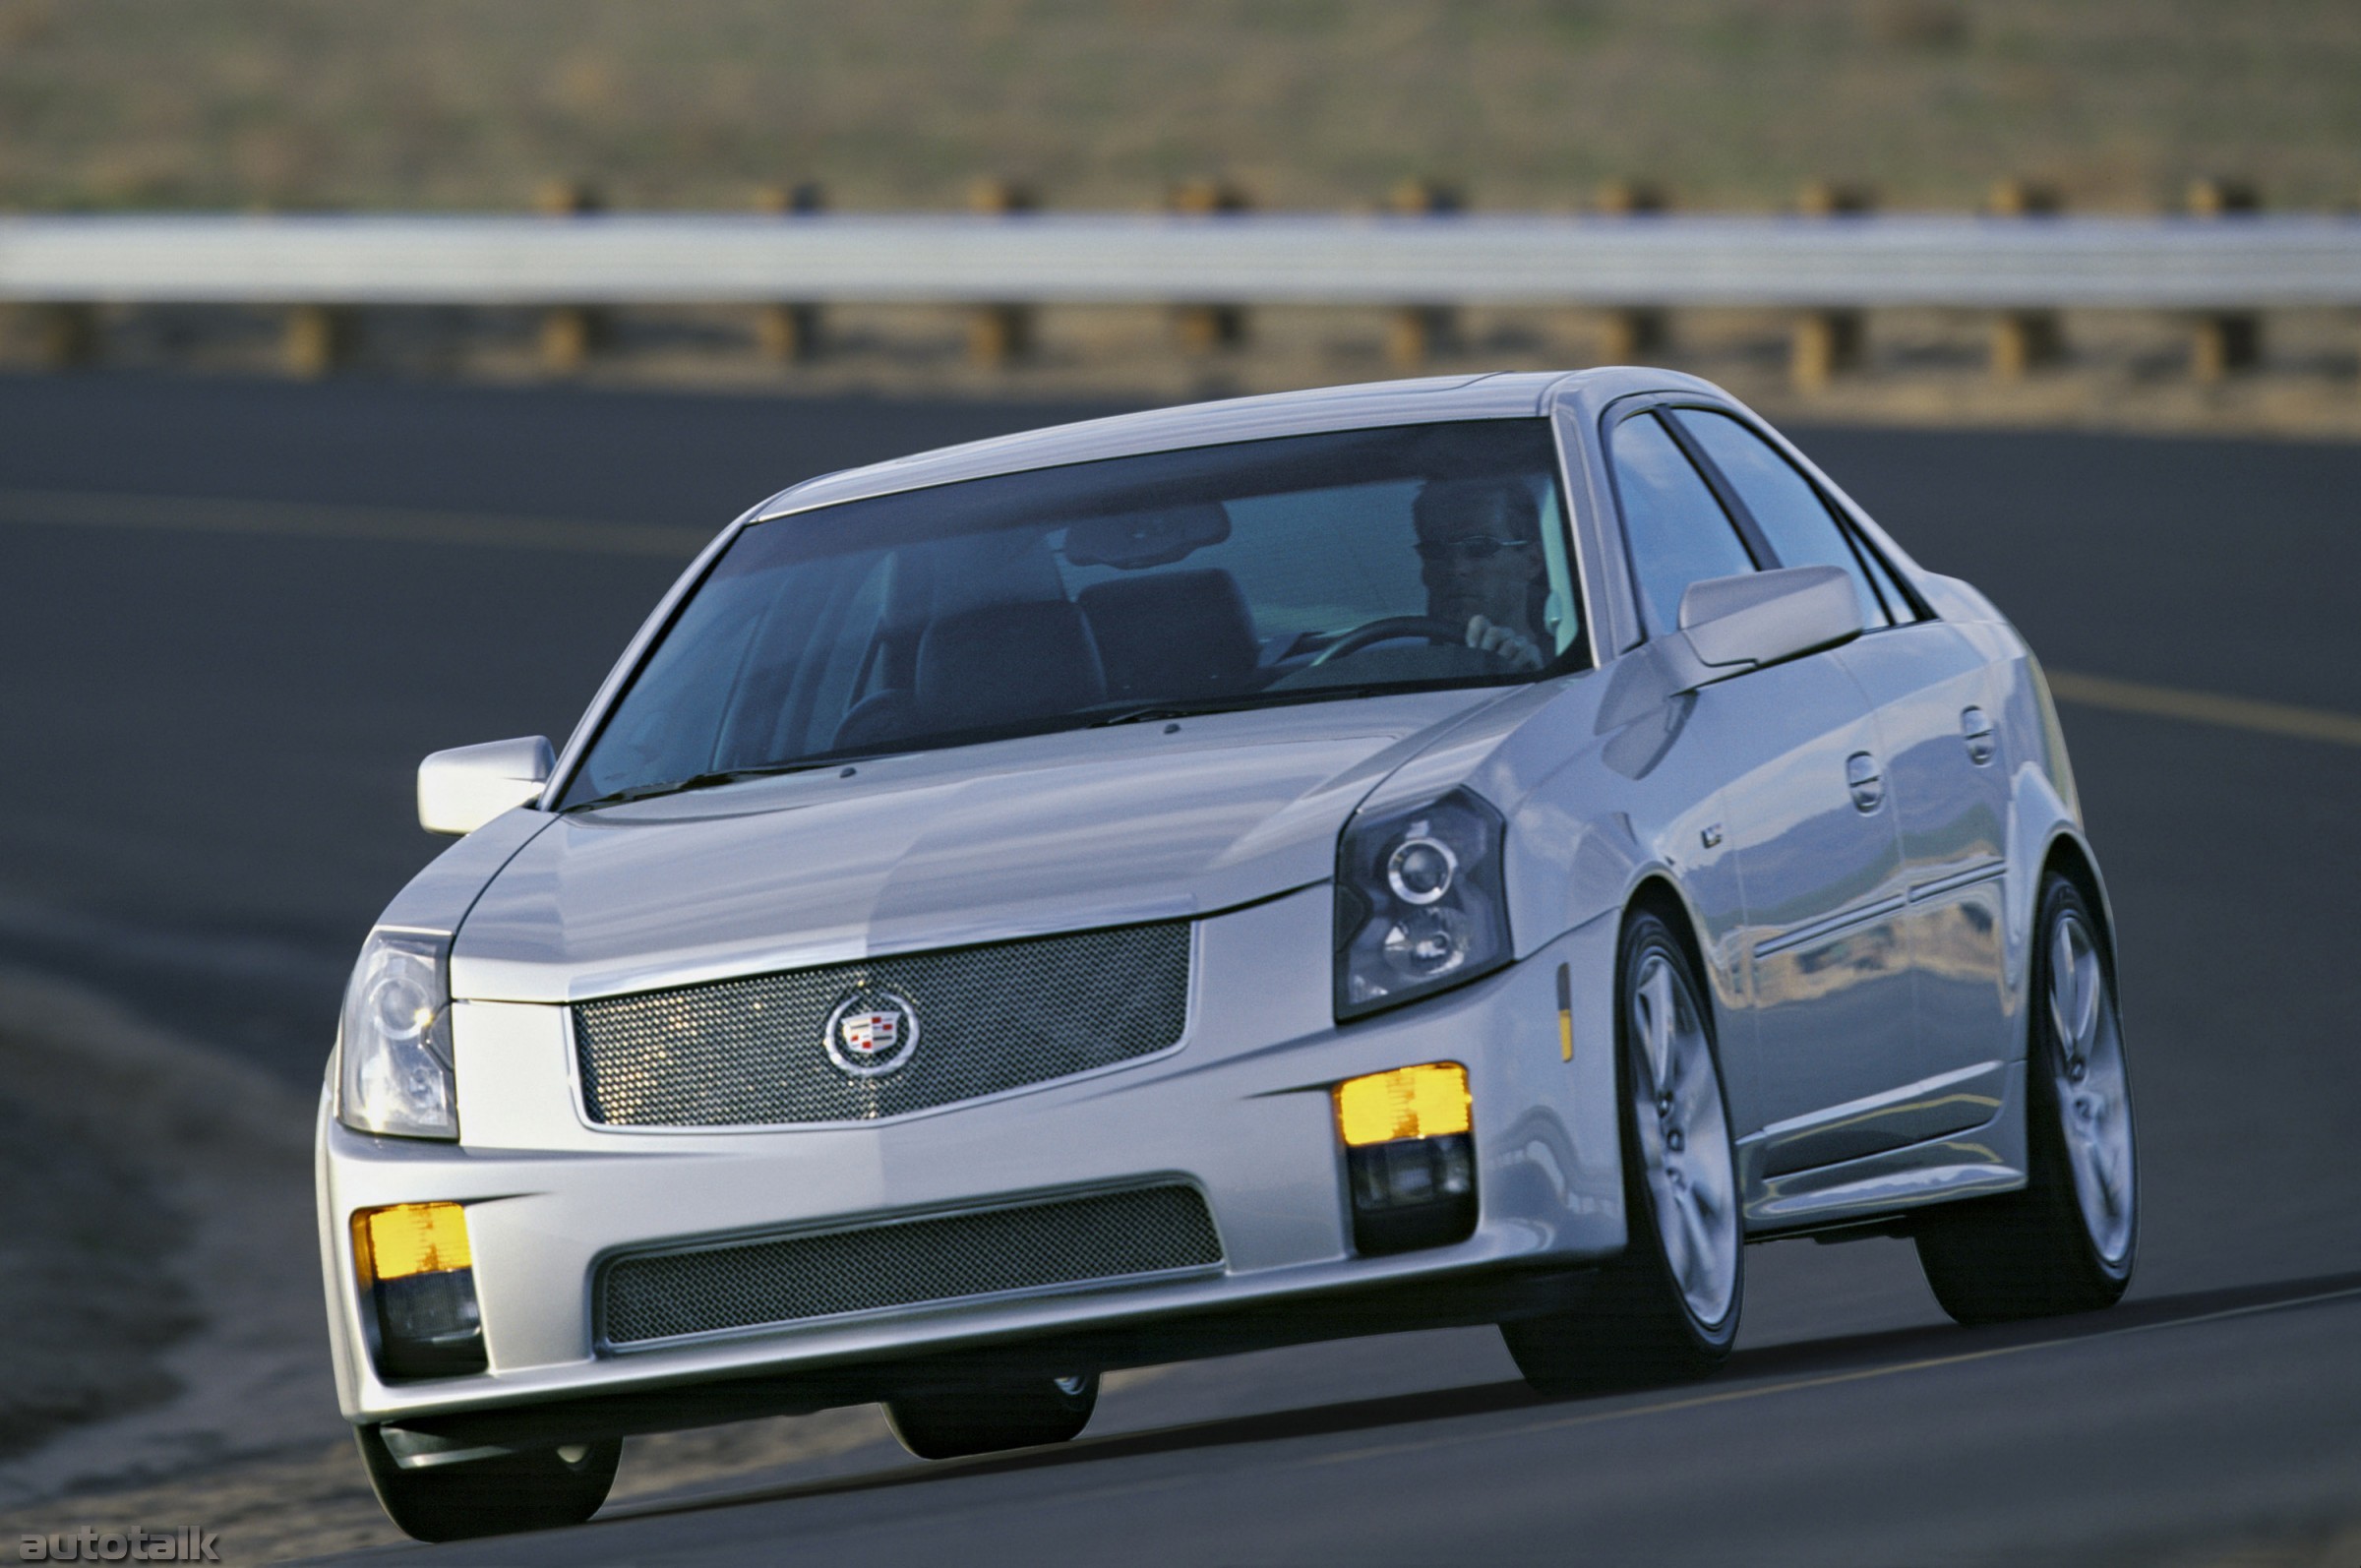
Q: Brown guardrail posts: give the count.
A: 11